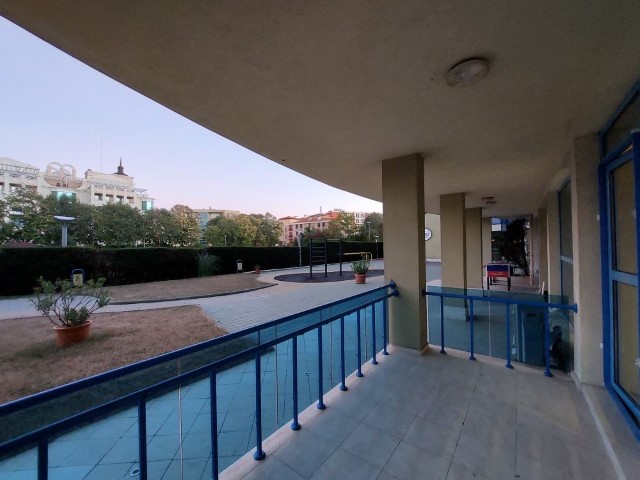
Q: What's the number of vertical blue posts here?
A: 14